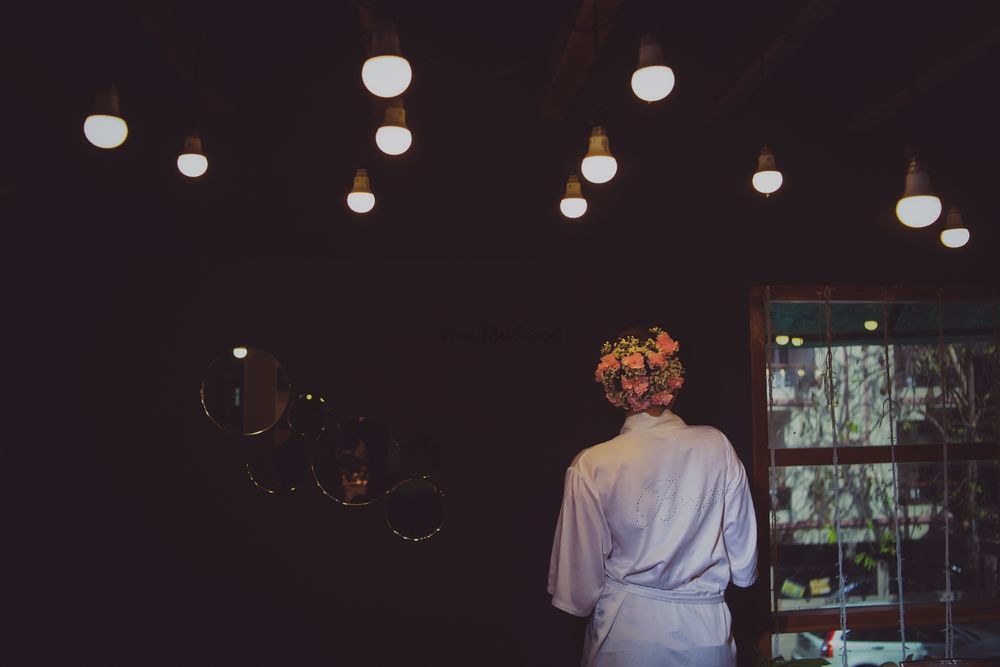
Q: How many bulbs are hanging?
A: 11